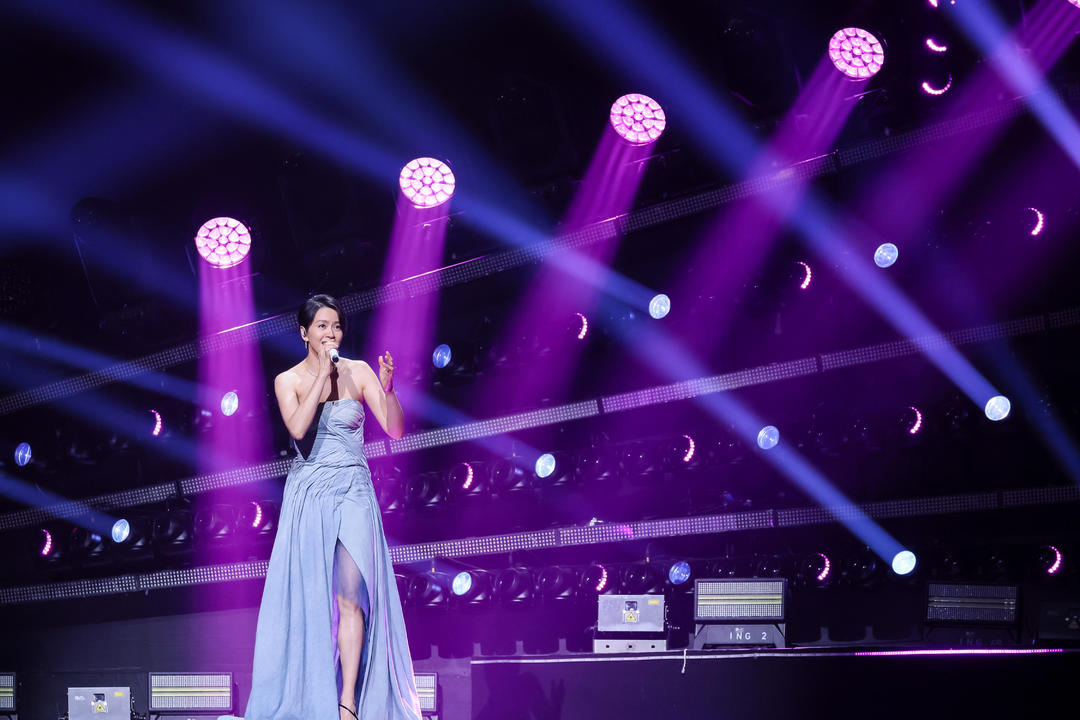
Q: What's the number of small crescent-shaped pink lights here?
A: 15